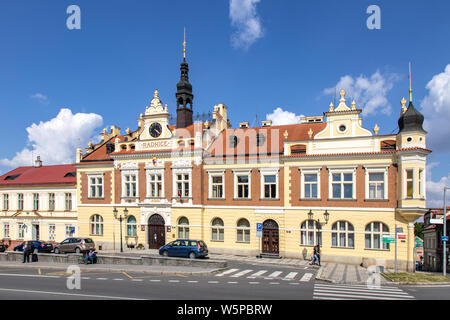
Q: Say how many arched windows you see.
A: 8